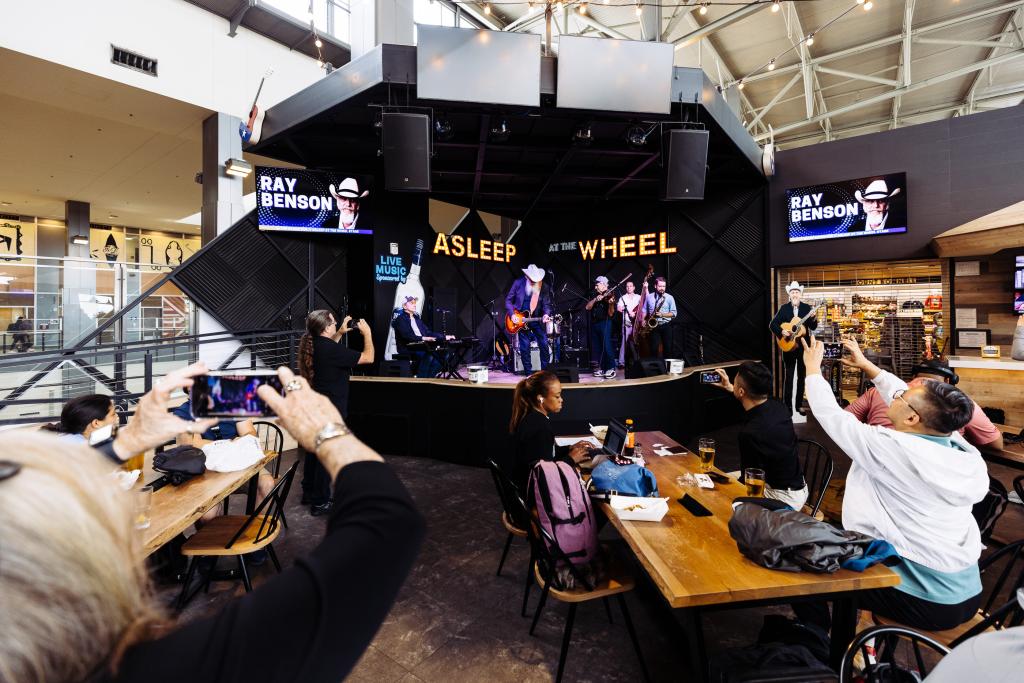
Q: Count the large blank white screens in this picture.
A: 2